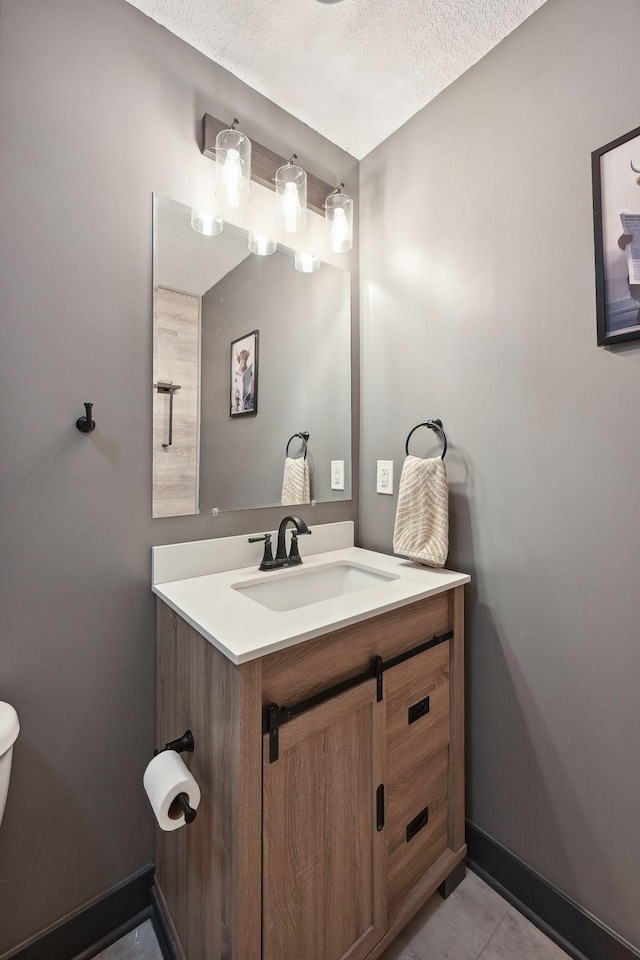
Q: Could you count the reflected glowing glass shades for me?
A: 3